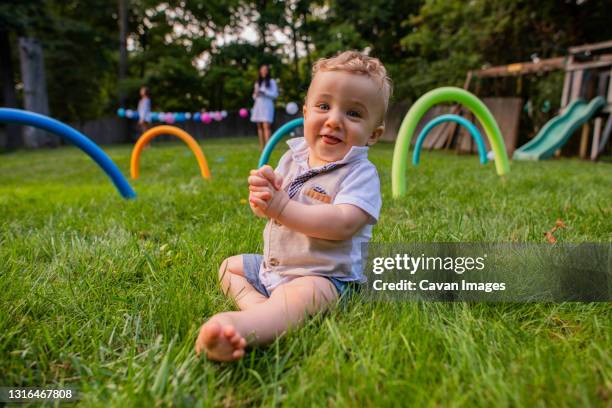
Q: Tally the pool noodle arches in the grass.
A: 5